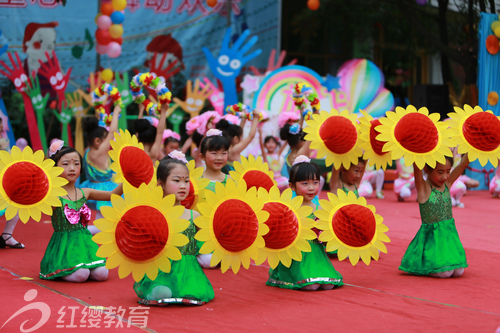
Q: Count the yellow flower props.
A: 12